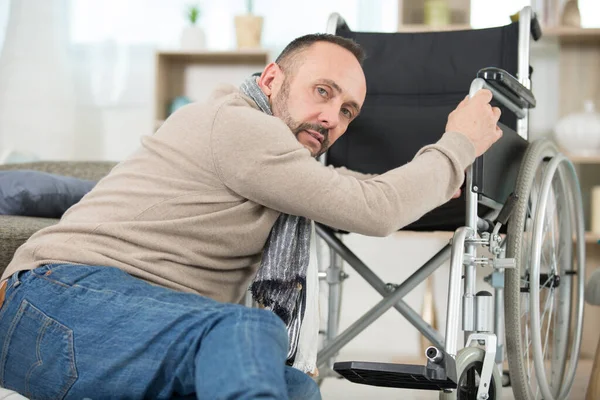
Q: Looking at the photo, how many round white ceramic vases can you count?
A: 1